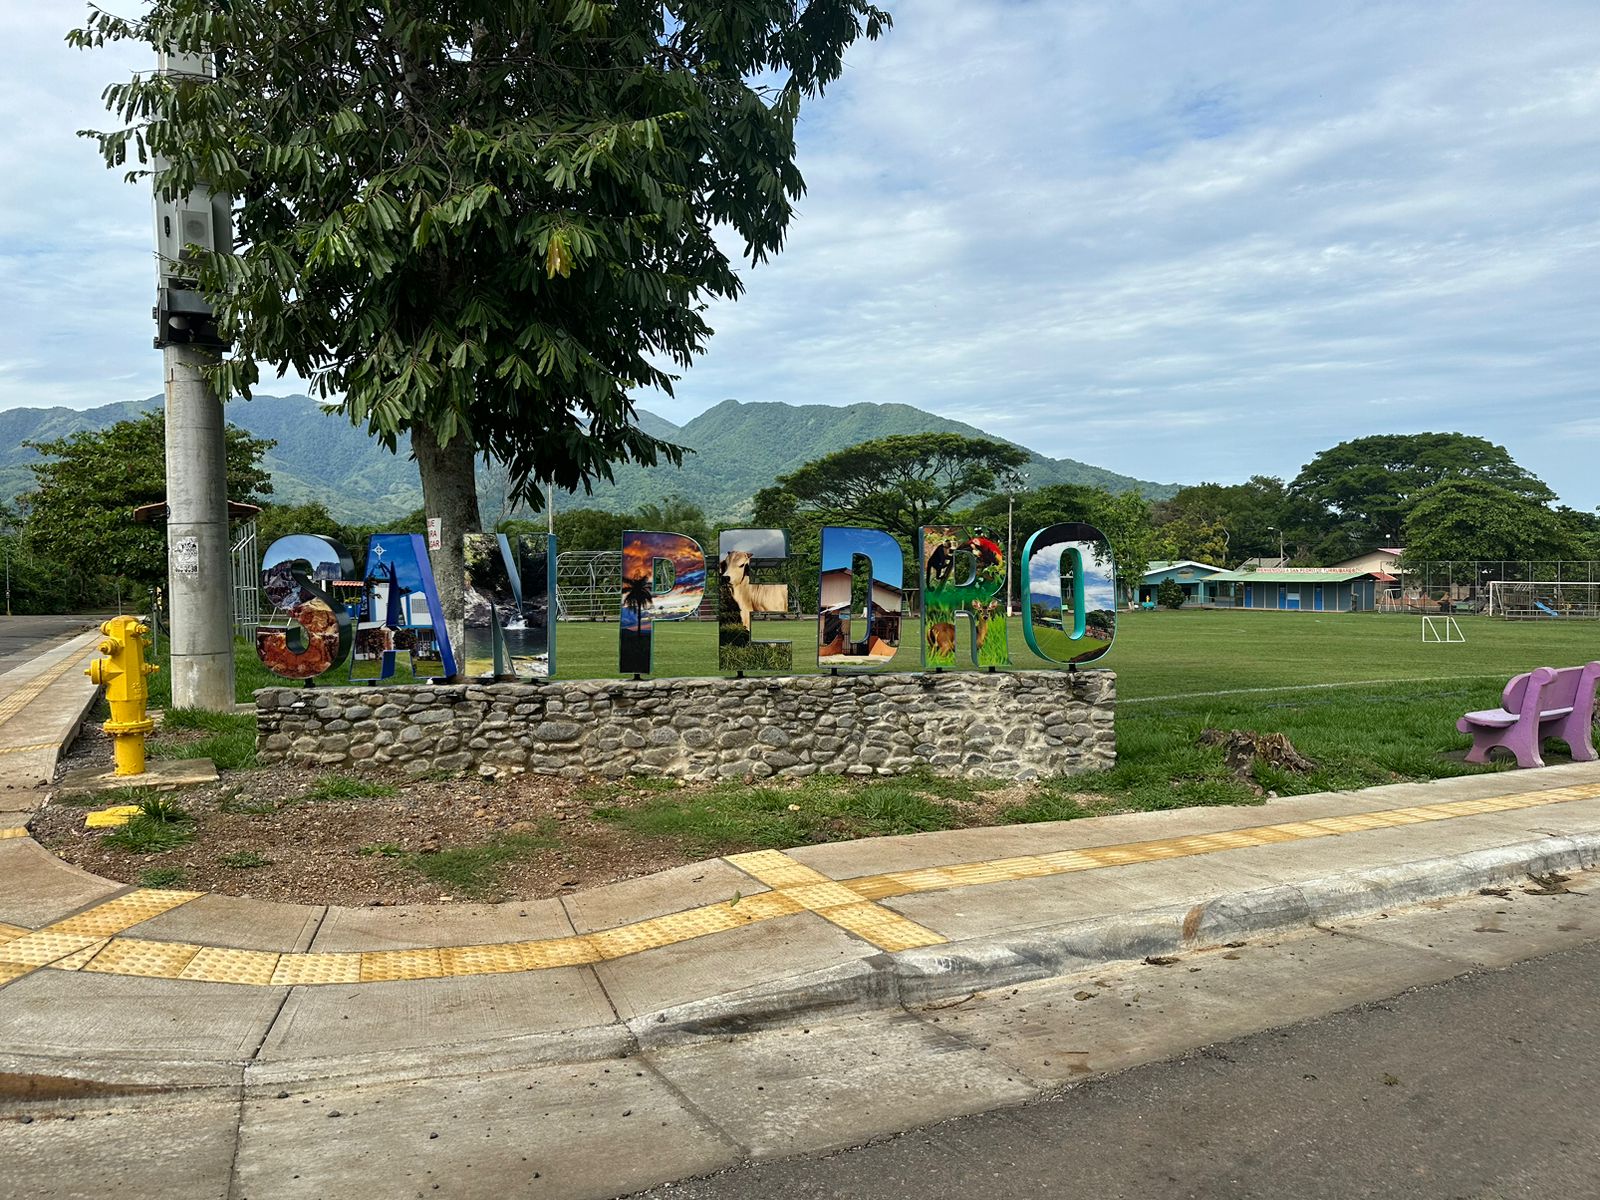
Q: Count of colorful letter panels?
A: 8